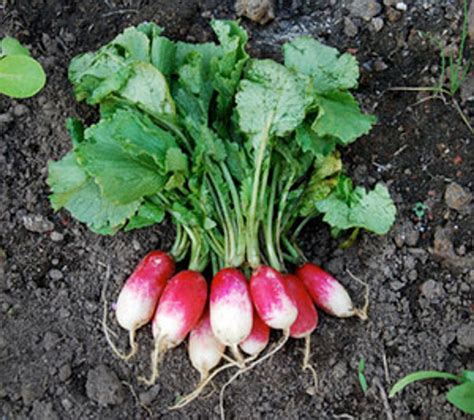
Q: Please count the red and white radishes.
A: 8